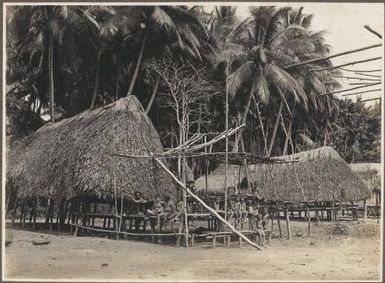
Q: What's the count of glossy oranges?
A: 0